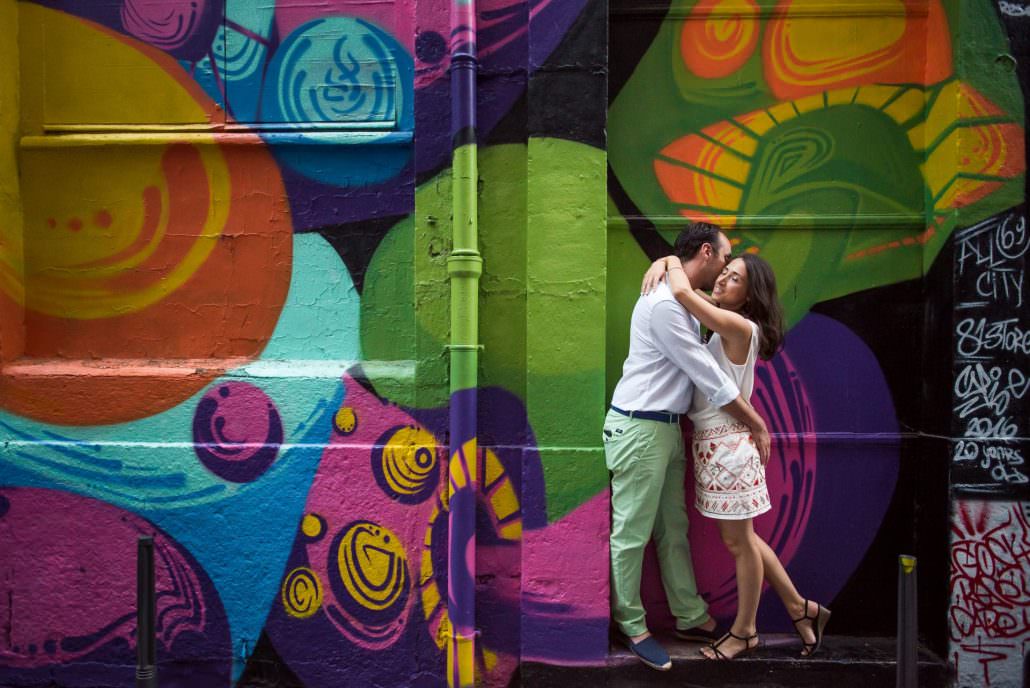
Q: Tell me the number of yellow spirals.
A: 3